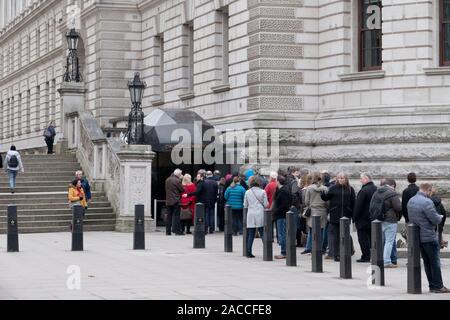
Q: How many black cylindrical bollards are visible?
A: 12